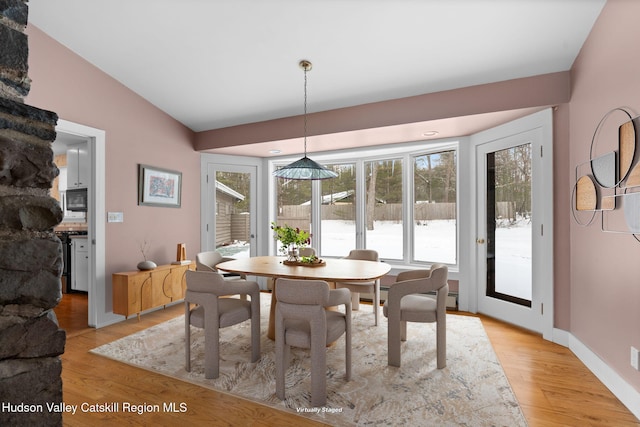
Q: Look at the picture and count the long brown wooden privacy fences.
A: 1